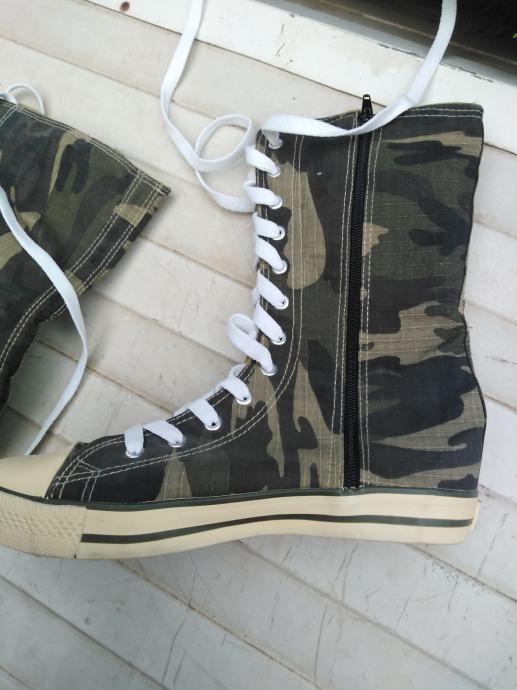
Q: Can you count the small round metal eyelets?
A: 12